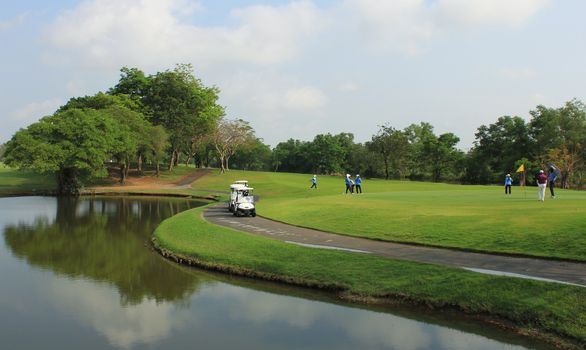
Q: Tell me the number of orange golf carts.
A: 0